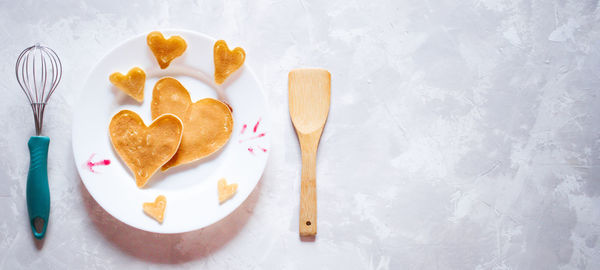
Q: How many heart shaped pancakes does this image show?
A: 7